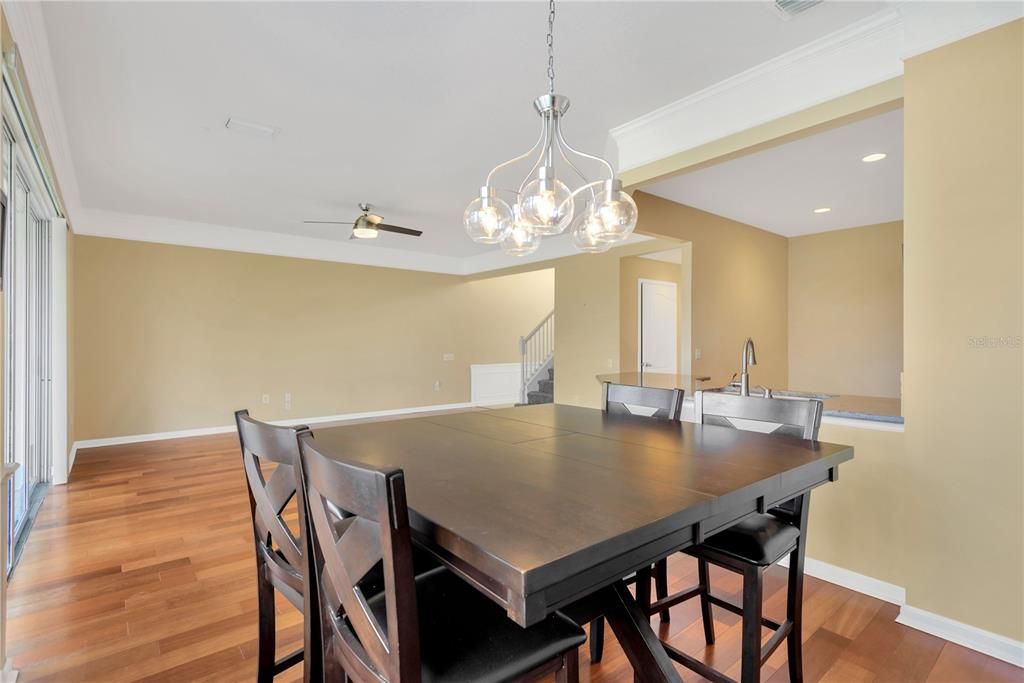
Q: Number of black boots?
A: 0